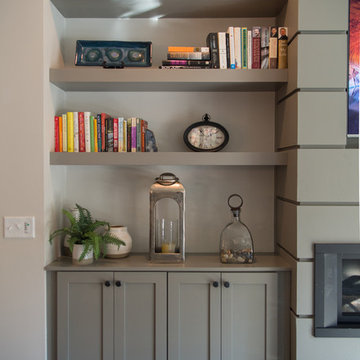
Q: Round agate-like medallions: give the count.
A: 3